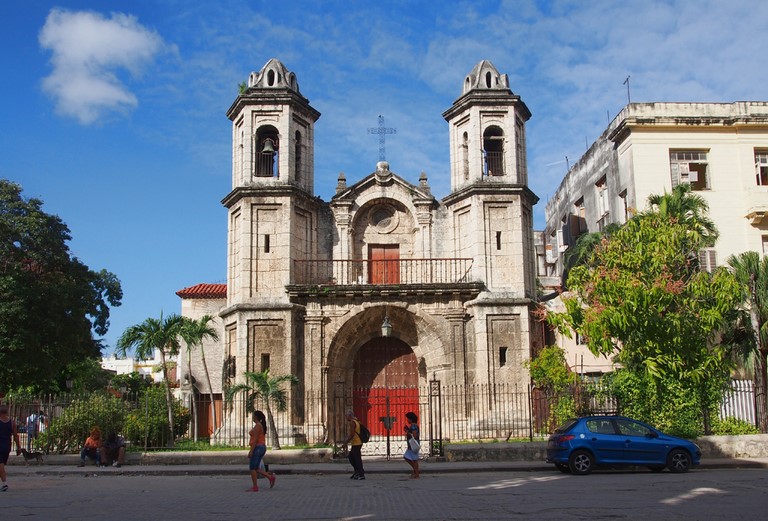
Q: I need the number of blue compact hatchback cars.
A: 1